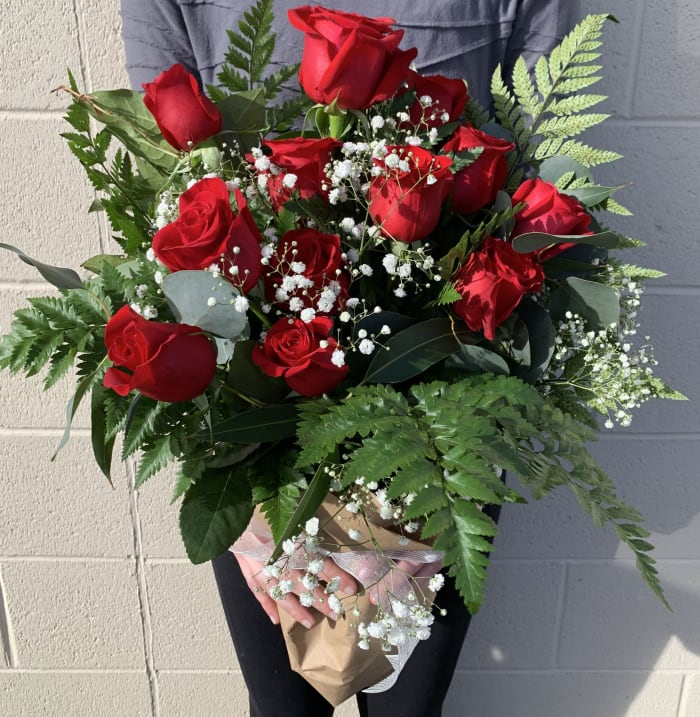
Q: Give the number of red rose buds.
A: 12